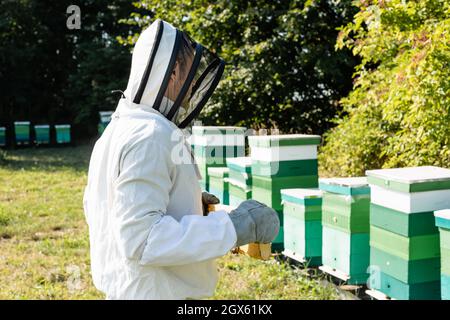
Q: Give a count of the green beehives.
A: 13